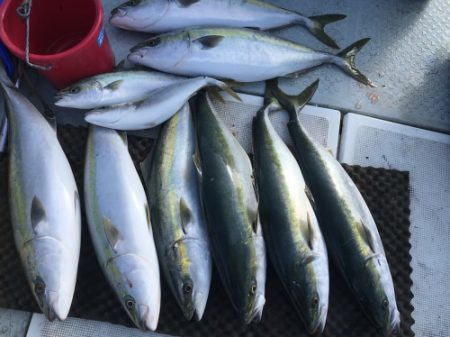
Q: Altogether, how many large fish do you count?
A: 8